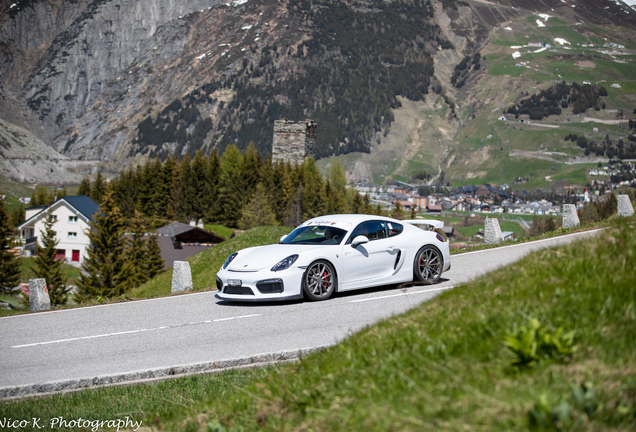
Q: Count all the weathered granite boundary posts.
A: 5